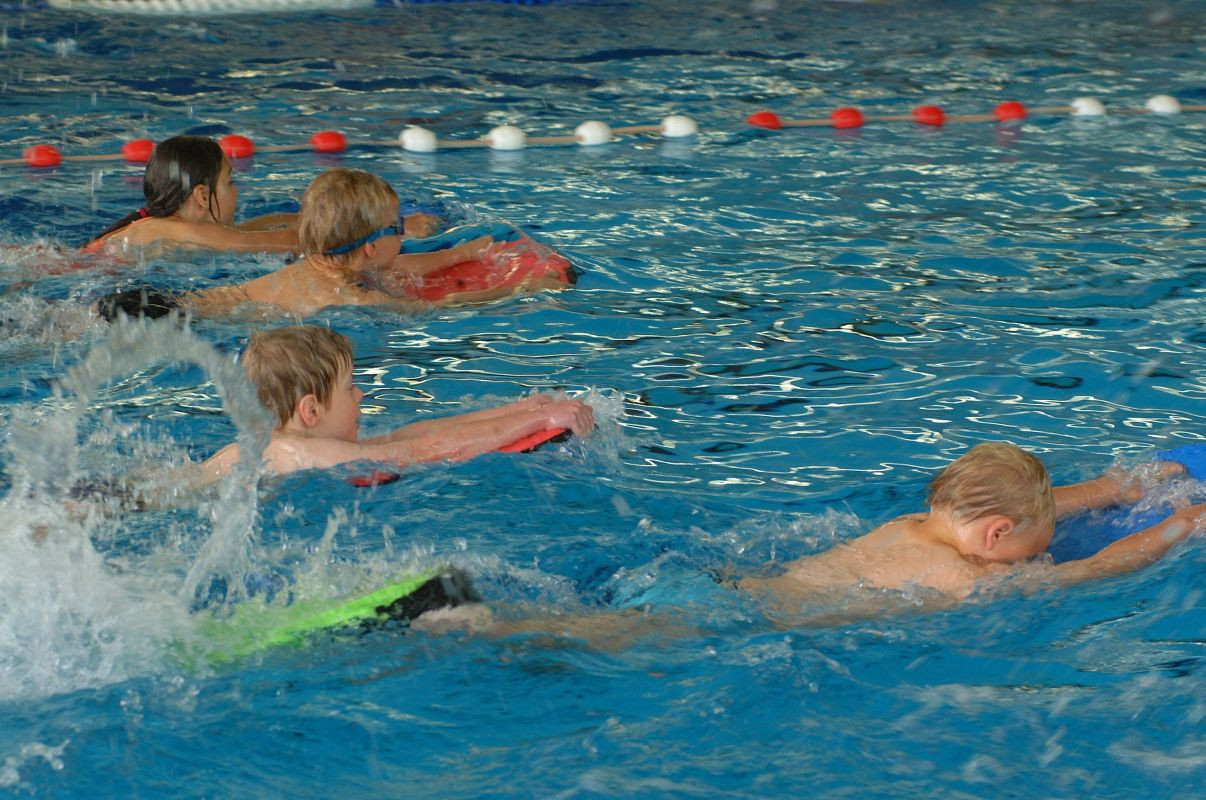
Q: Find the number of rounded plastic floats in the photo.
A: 14